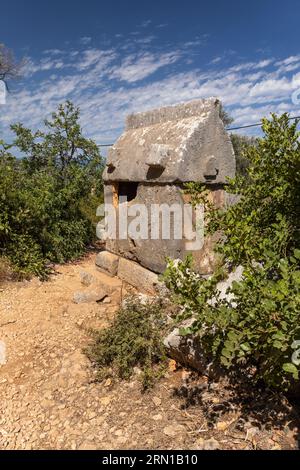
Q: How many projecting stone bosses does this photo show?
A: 3